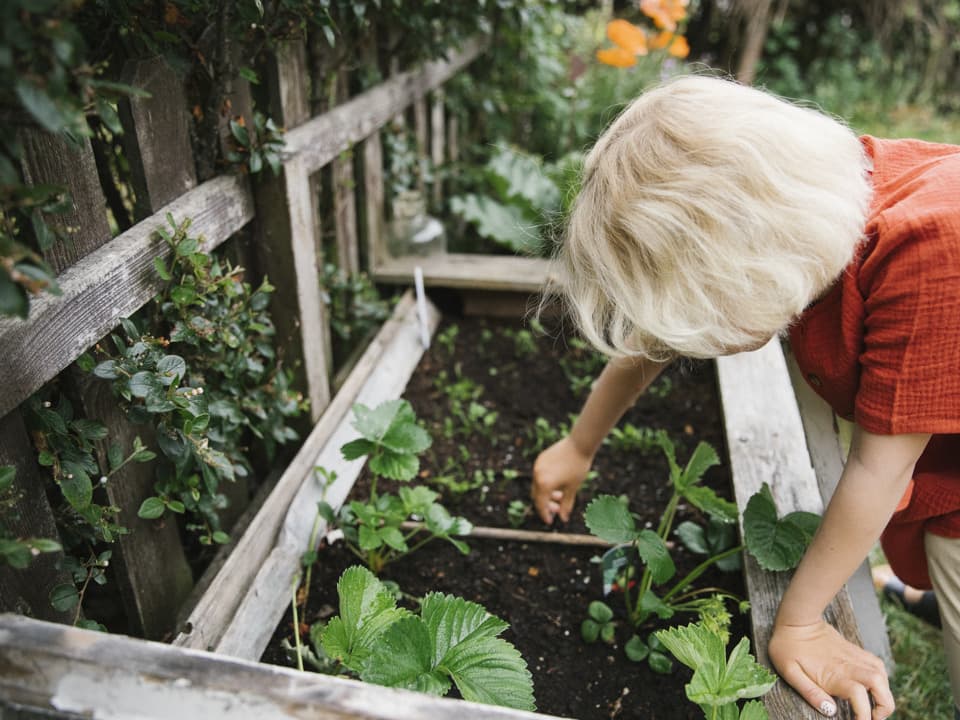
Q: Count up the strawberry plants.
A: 4